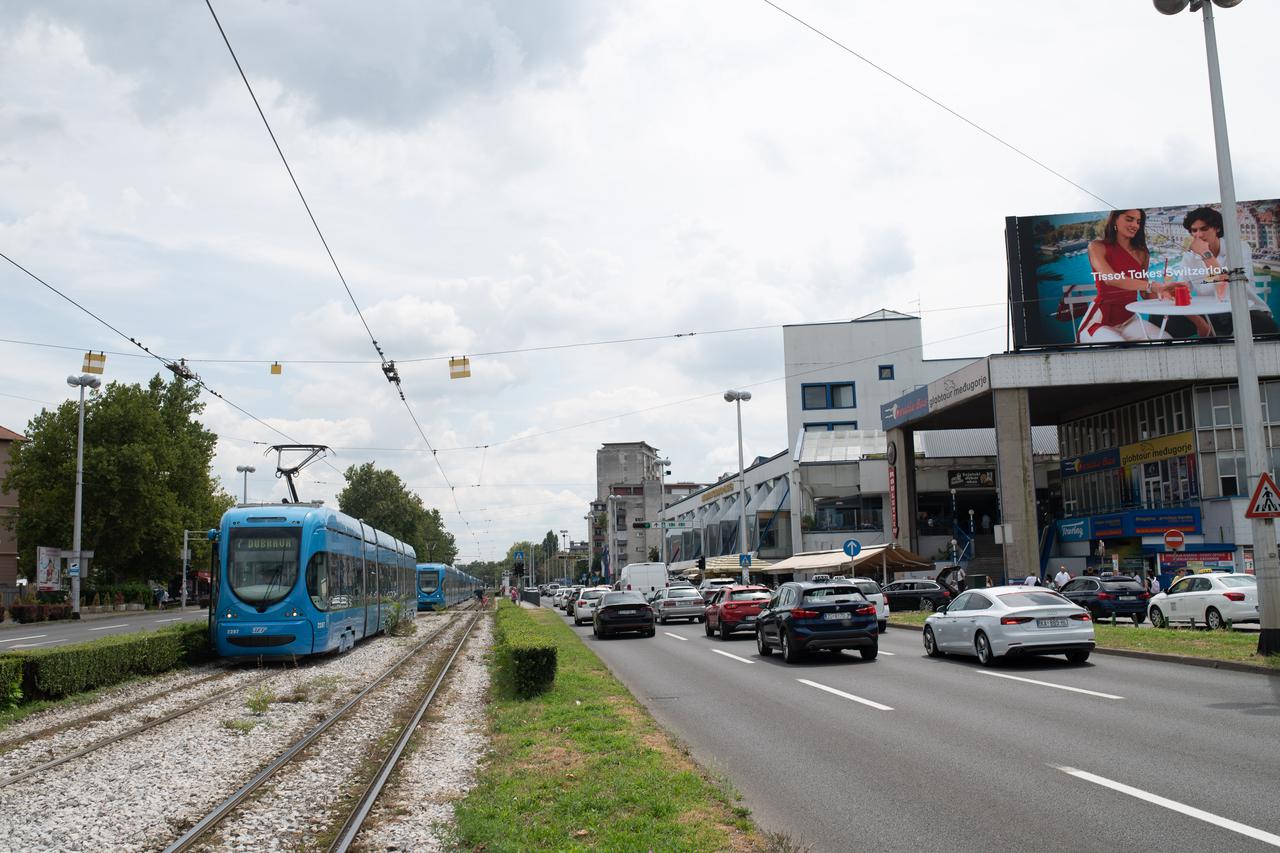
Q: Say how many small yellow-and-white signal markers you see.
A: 2